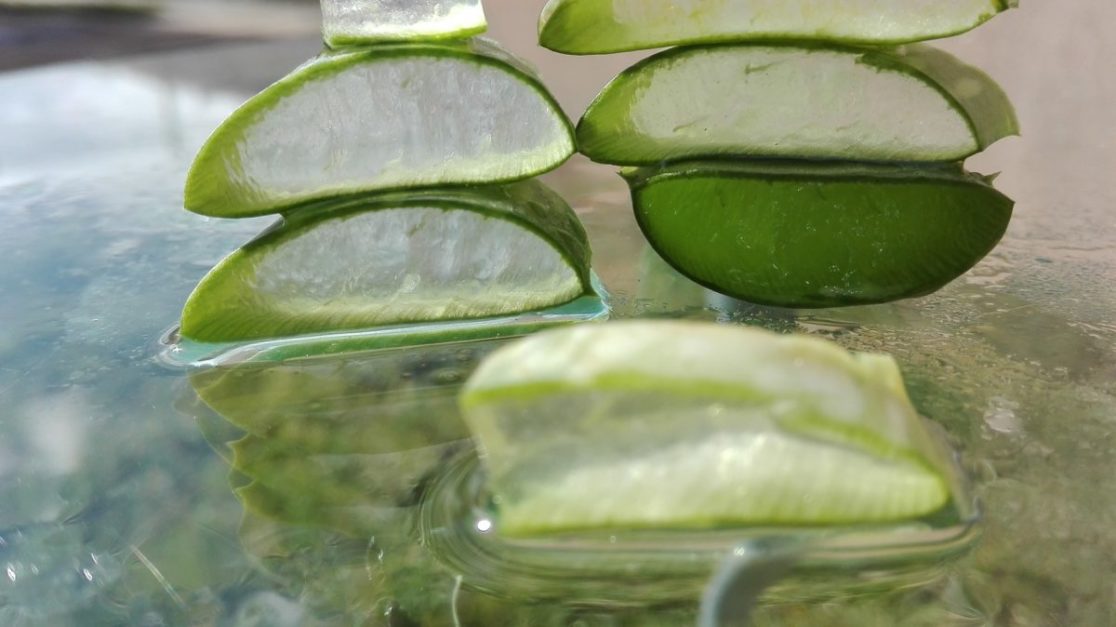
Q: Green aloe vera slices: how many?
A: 7